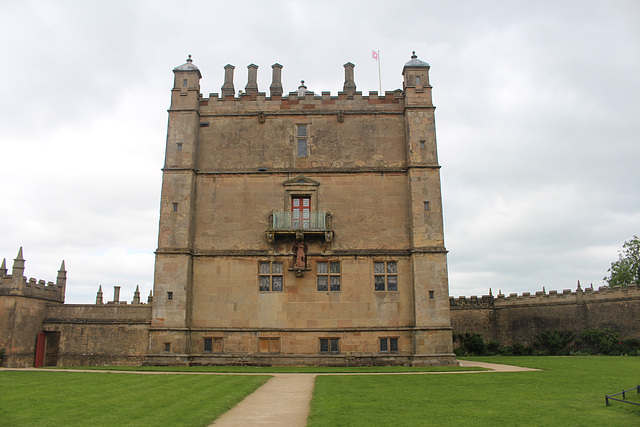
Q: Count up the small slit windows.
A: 9